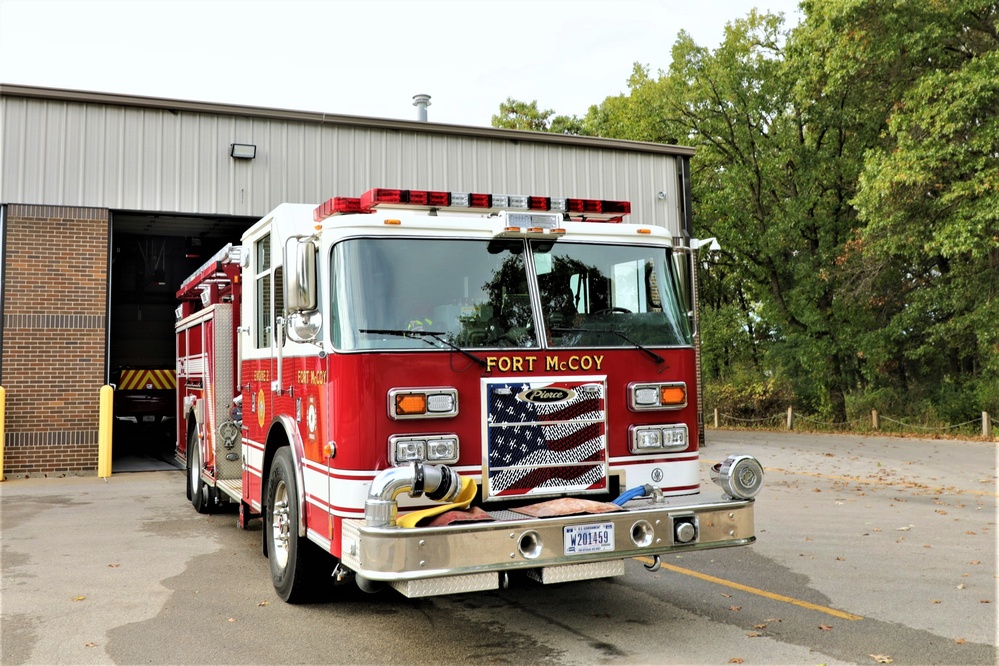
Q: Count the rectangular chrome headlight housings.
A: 4